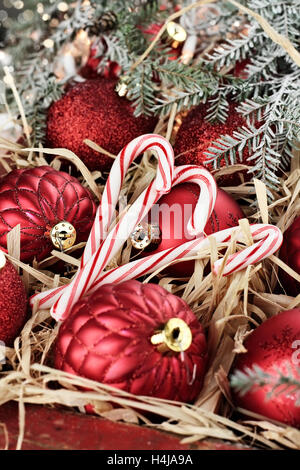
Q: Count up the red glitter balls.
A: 3